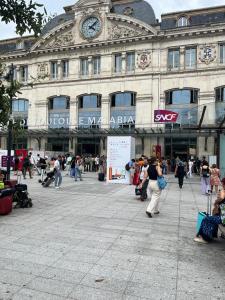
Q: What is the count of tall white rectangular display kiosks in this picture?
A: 1